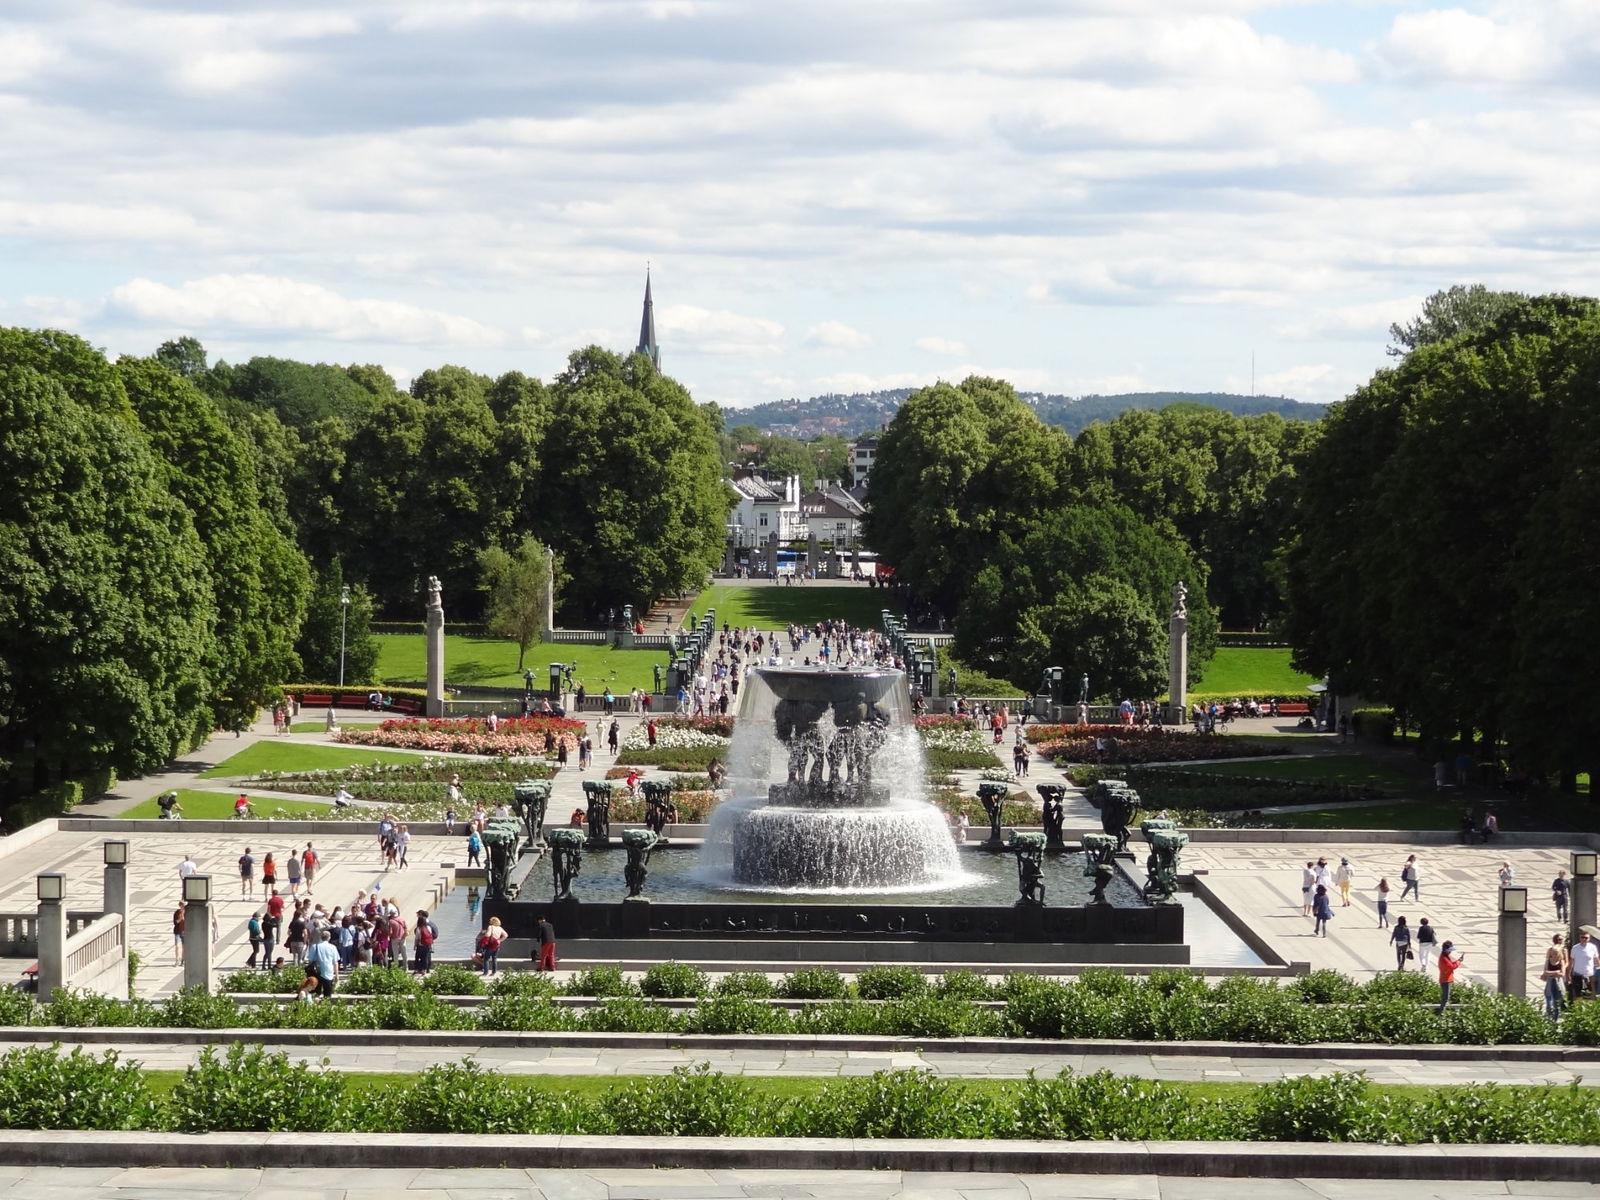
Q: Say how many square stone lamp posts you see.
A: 5